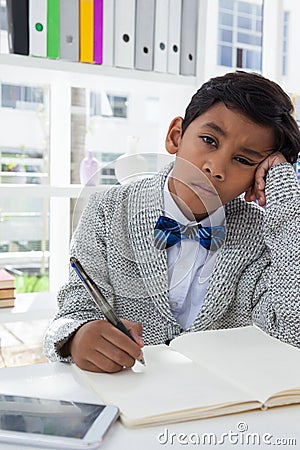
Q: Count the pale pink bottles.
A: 1